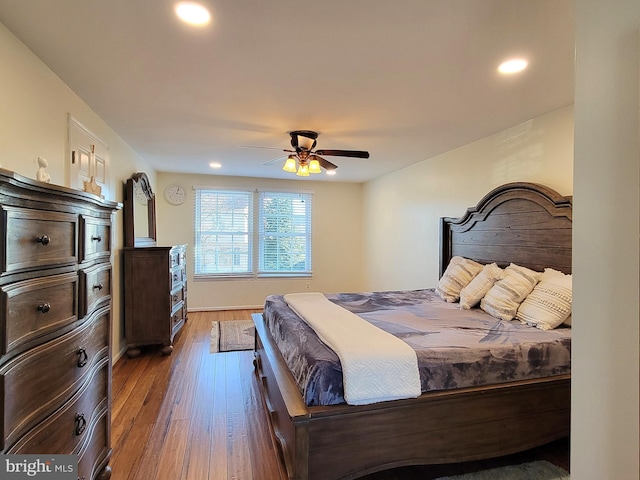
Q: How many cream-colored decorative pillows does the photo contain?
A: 4